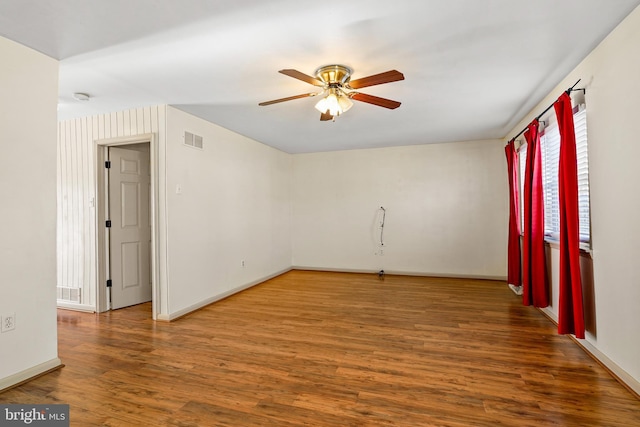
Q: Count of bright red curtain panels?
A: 3